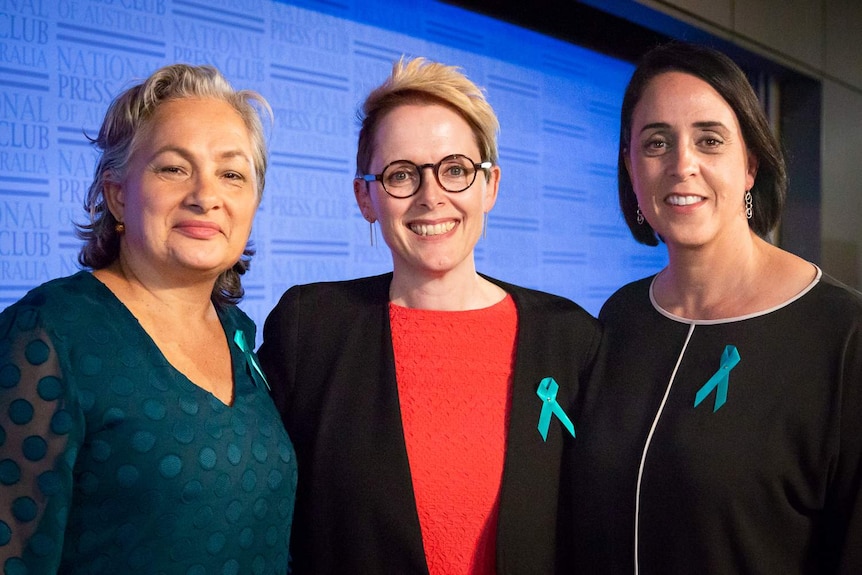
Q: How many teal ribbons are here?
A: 3